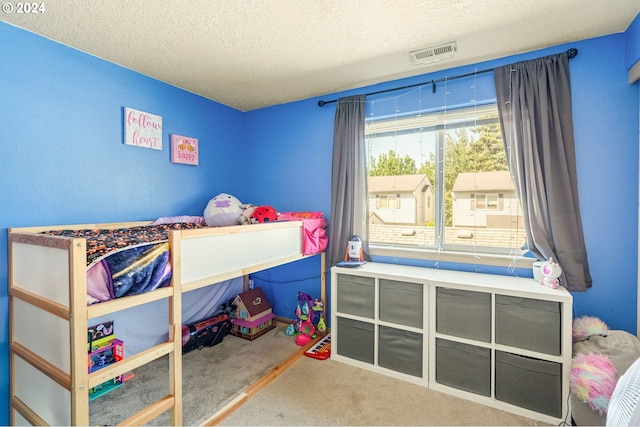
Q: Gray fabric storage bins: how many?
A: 8